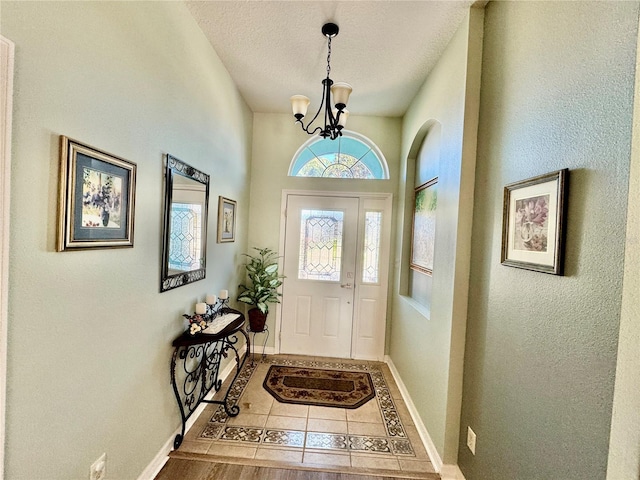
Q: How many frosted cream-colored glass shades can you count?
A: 3